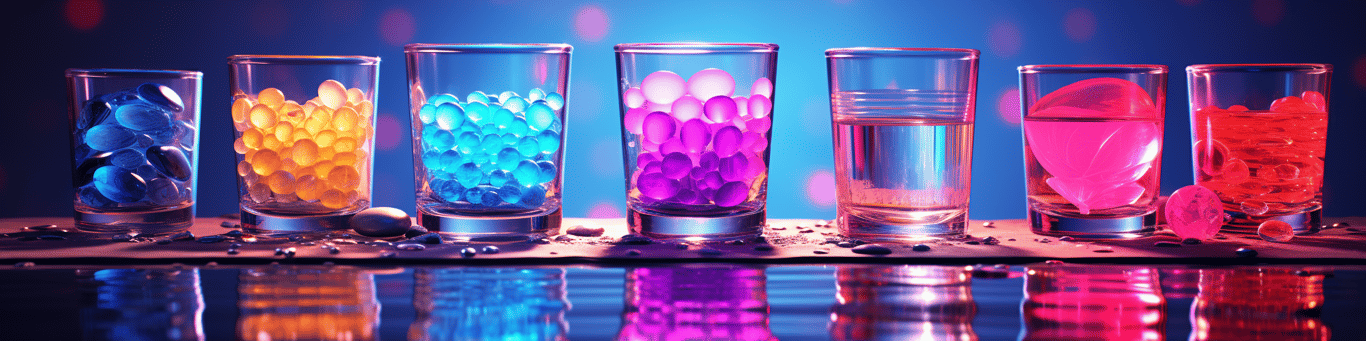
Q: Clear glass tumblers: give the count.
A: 7